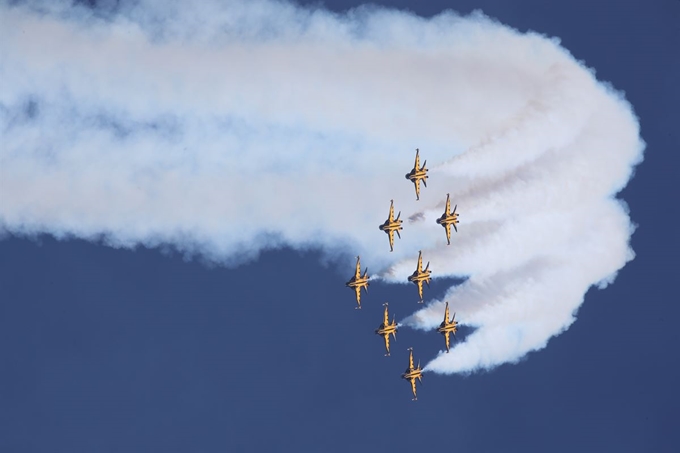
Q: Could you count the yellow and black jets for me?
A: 8